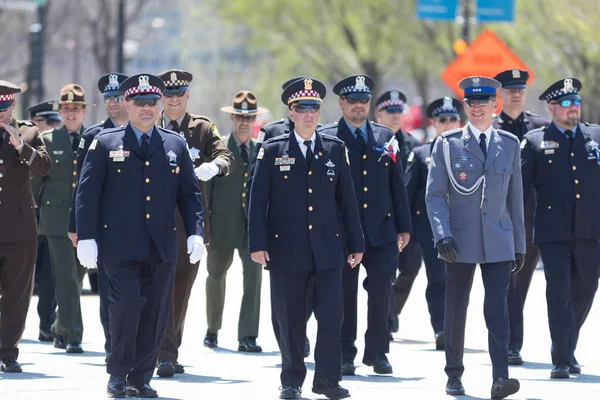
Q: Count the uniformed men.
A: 15